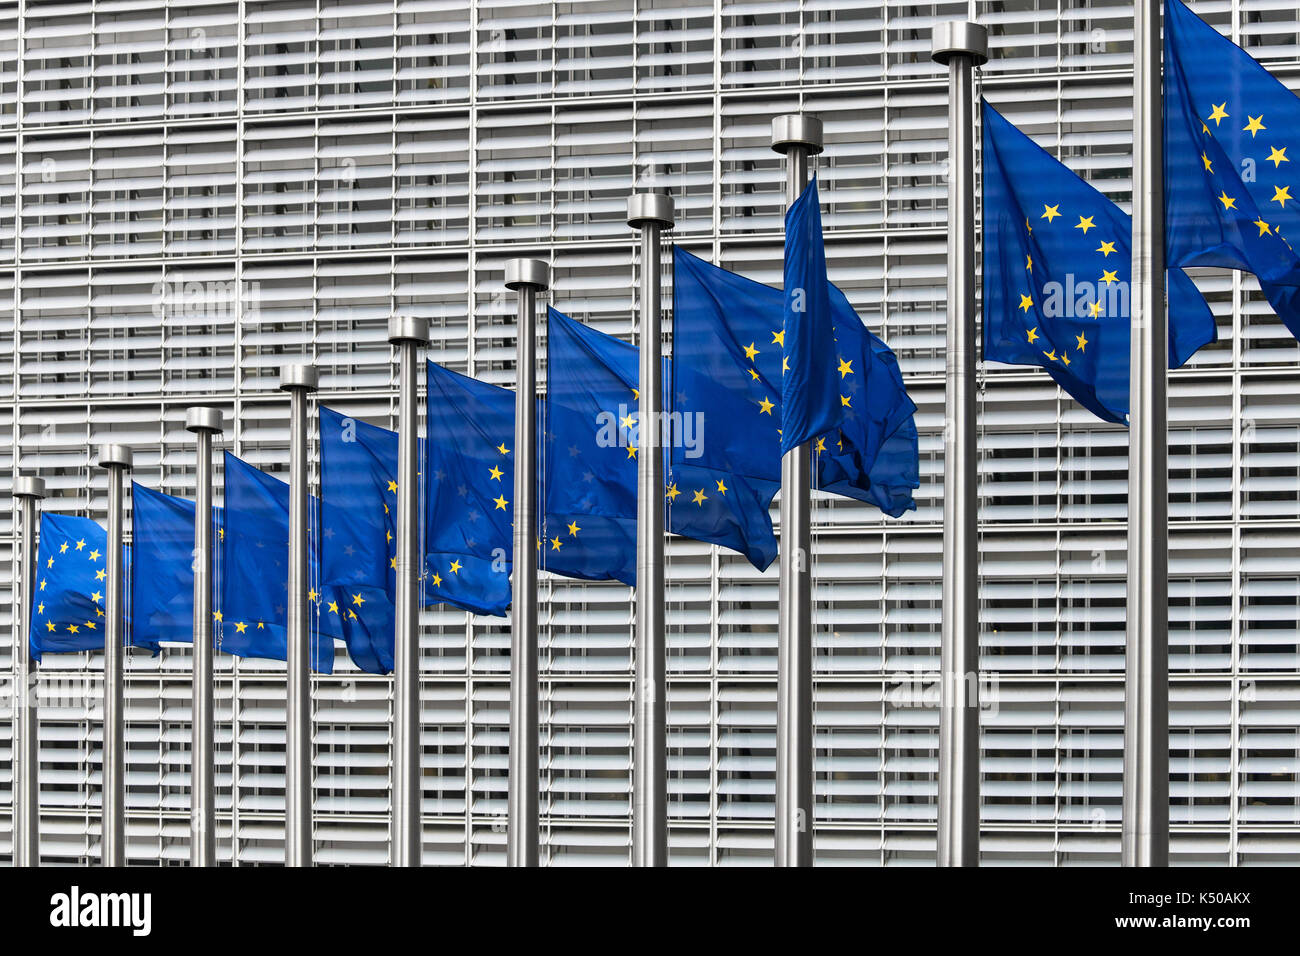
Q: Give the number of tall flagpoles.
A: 10